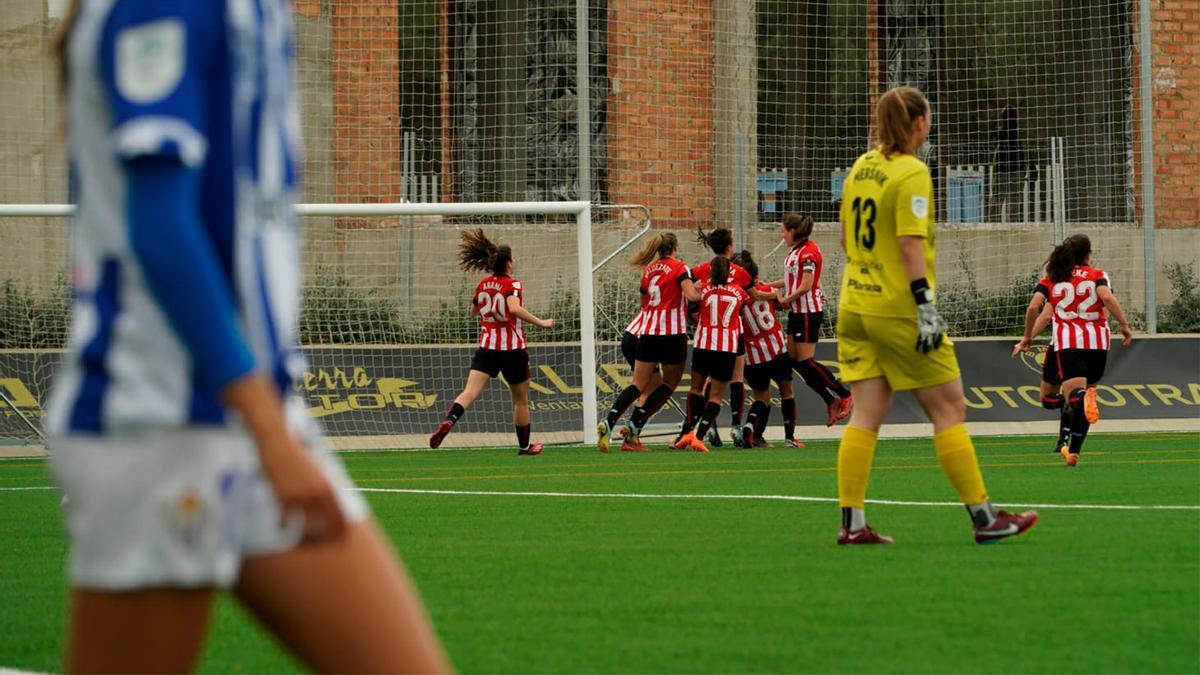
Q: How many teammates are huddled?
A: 6